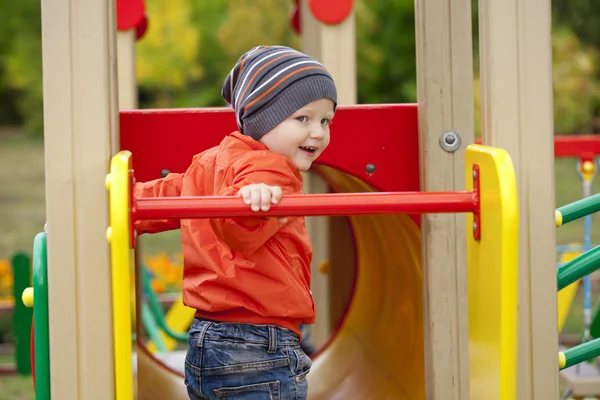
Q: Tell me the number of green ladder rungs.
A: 3